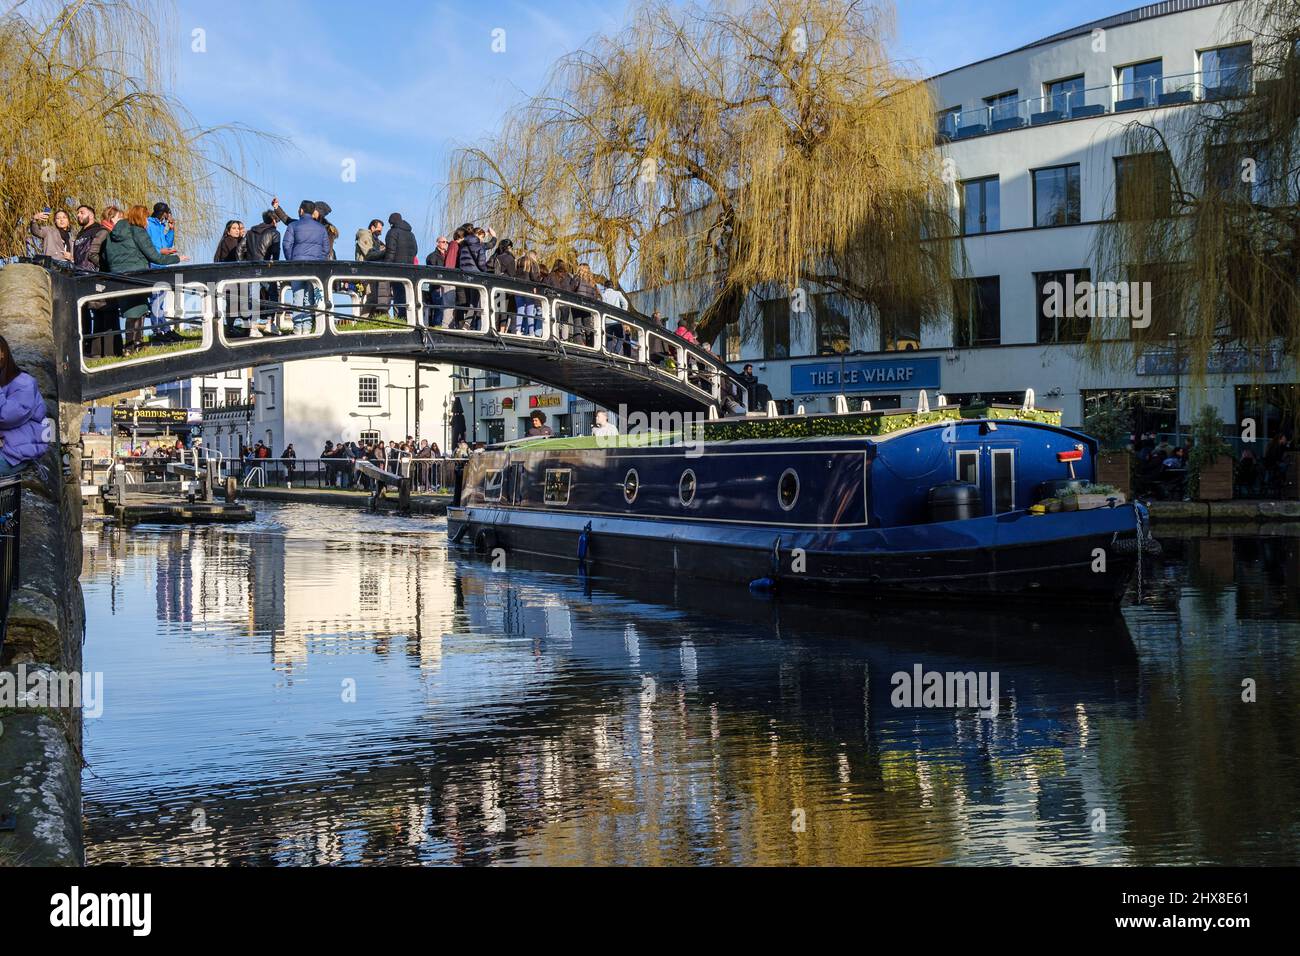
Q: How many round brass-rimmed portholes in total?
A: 3